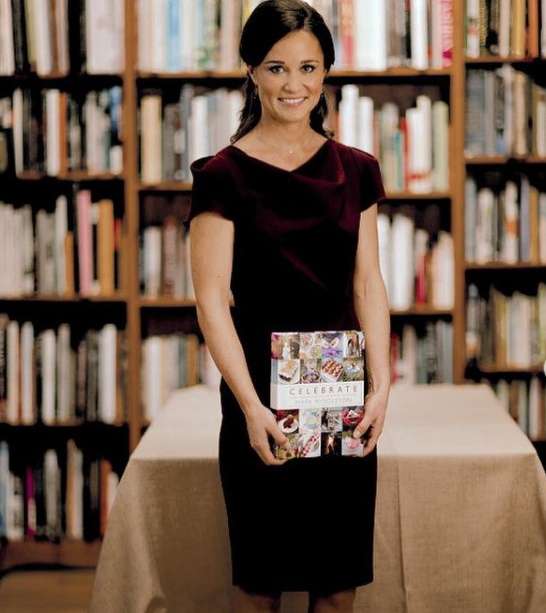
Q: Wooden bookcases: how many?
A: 3